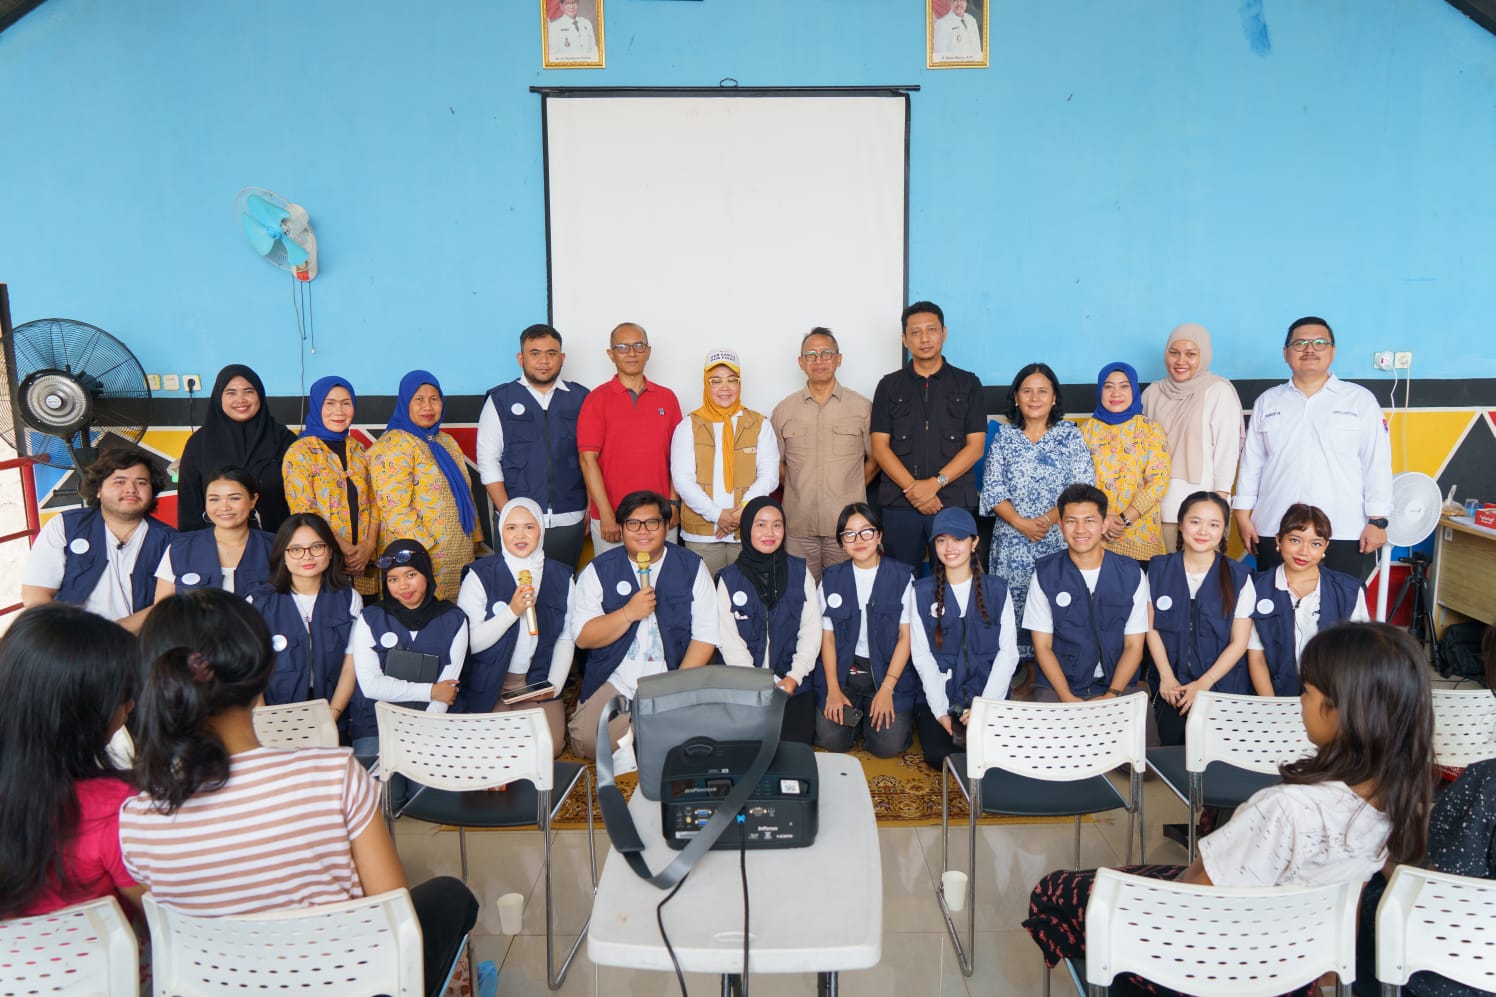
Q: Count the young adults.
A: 12